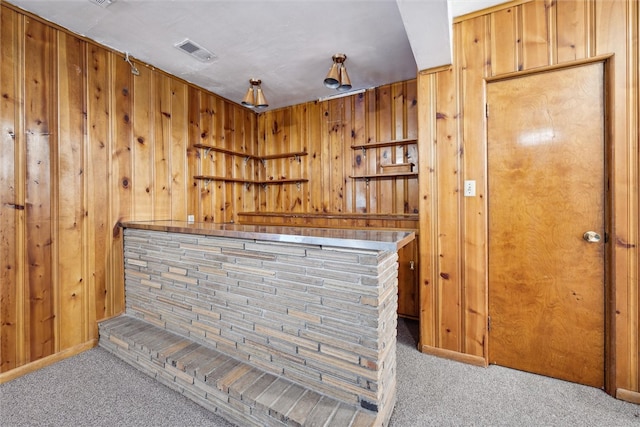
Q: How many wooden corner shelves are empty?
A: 2